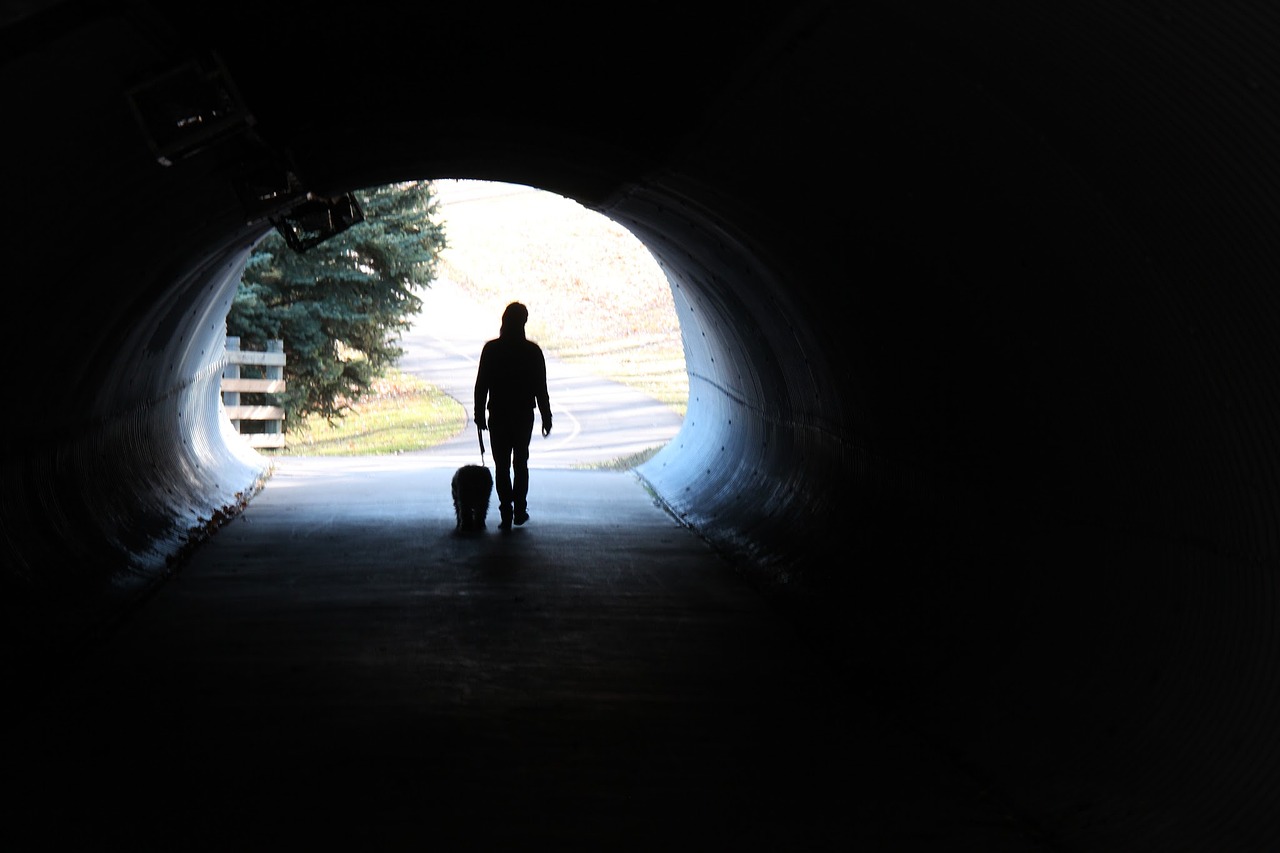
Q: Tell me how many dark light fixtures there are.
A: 3